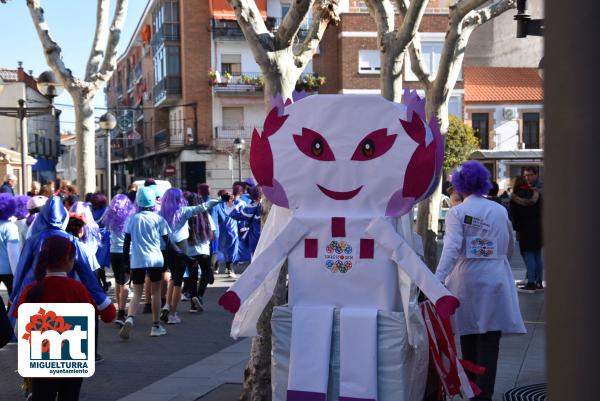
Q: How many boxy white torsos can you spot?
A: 1